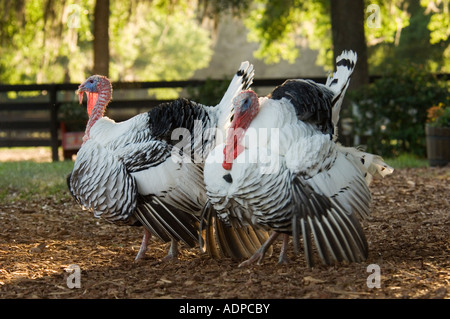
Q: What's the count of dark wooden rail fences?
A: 1